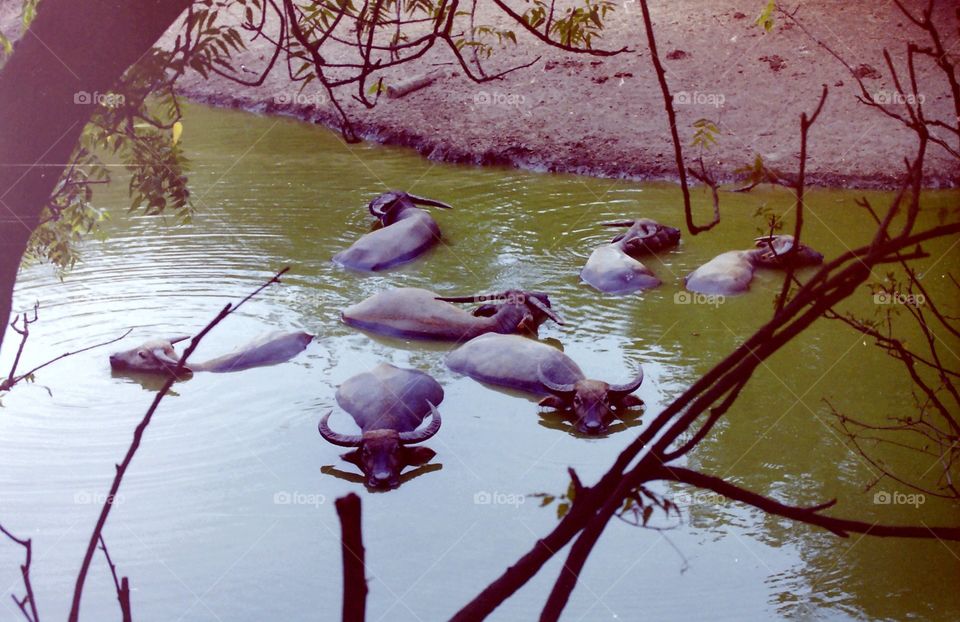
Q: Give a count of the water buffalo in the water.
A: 7